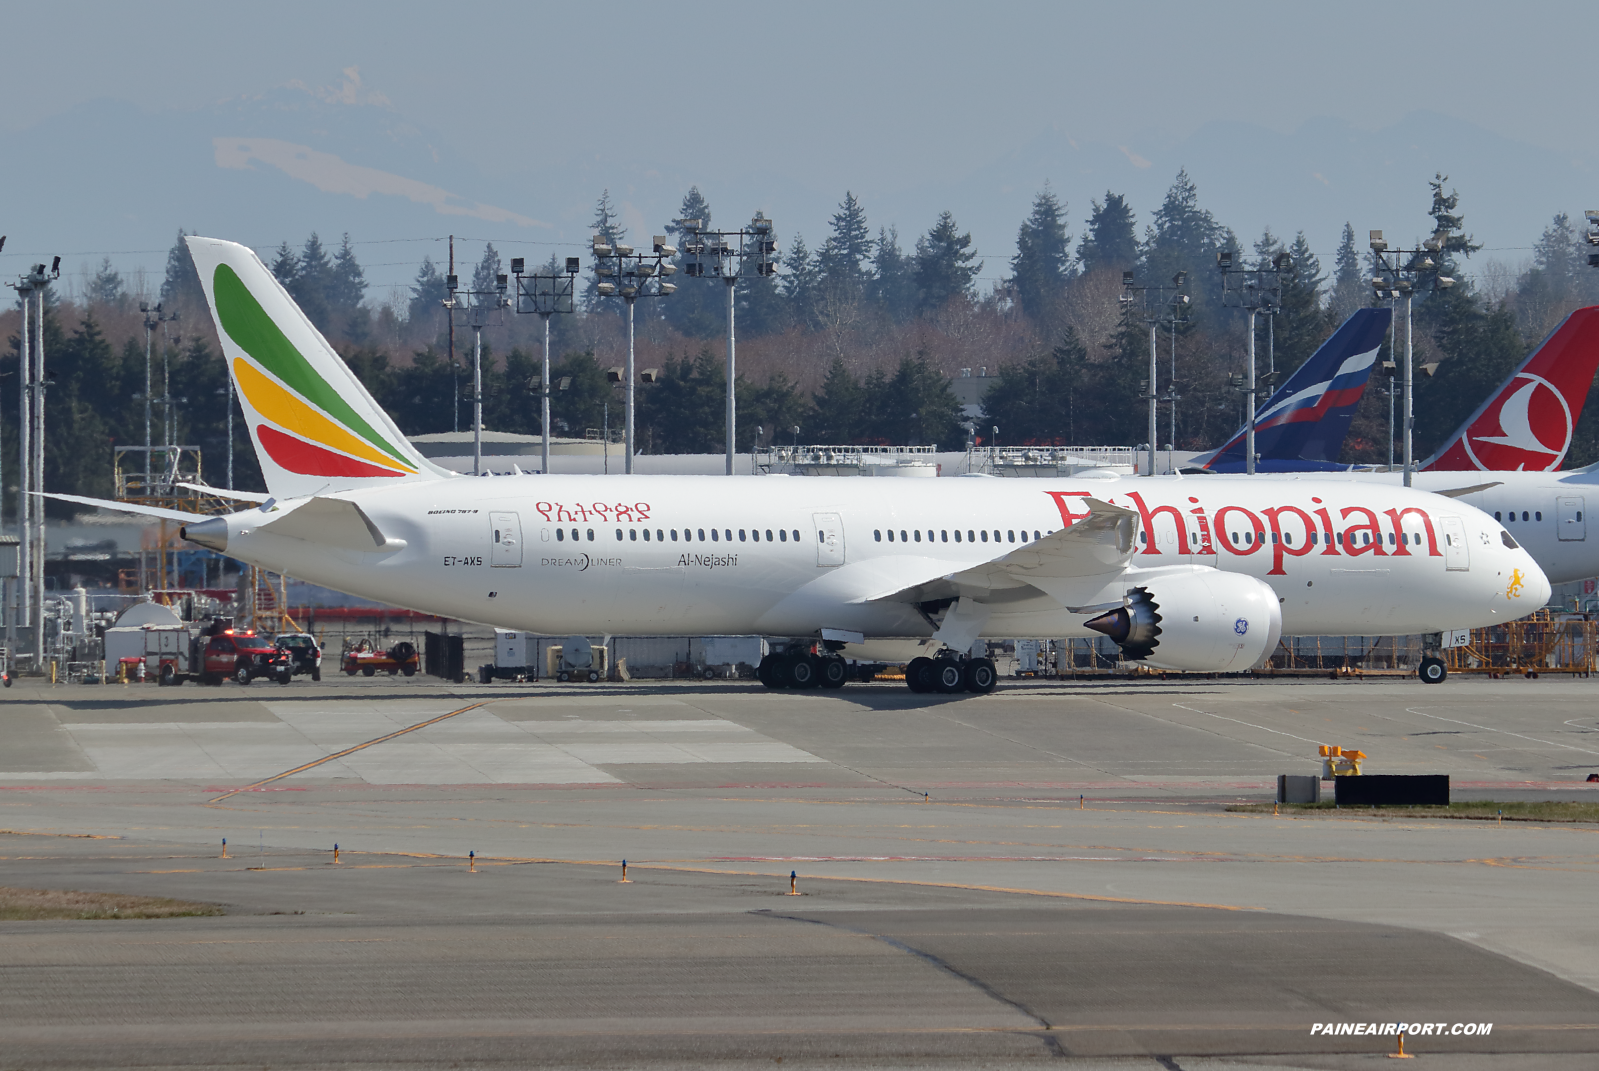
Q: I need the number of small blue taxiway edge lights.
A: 10